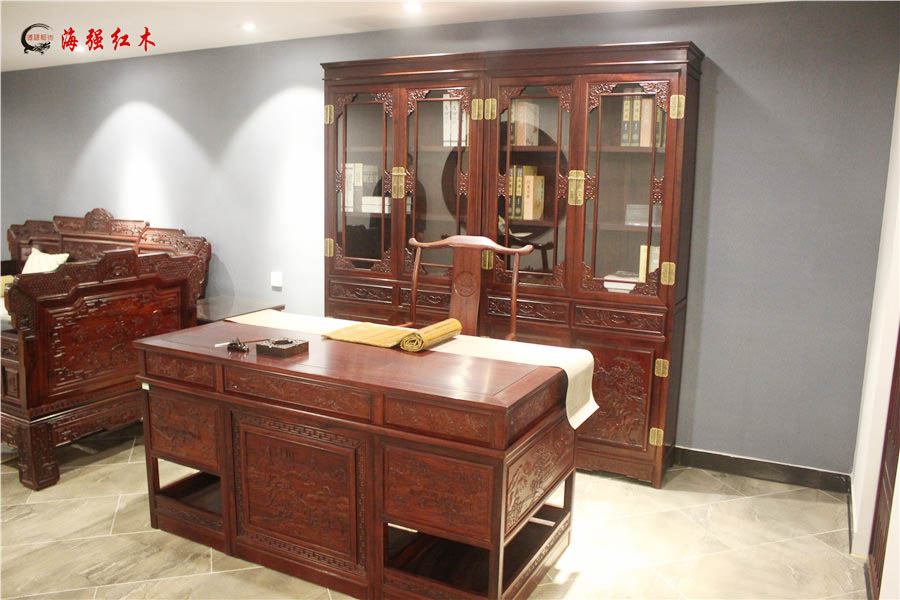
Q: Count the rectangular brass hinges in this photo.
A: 9